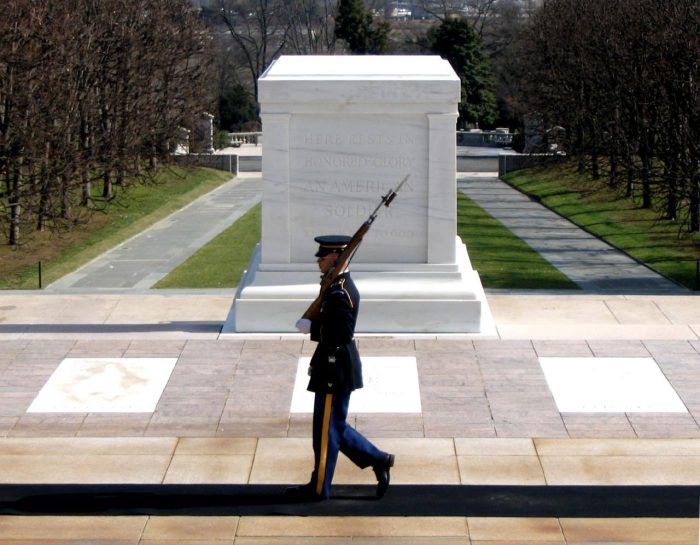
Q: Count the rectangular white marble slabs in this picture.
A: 3